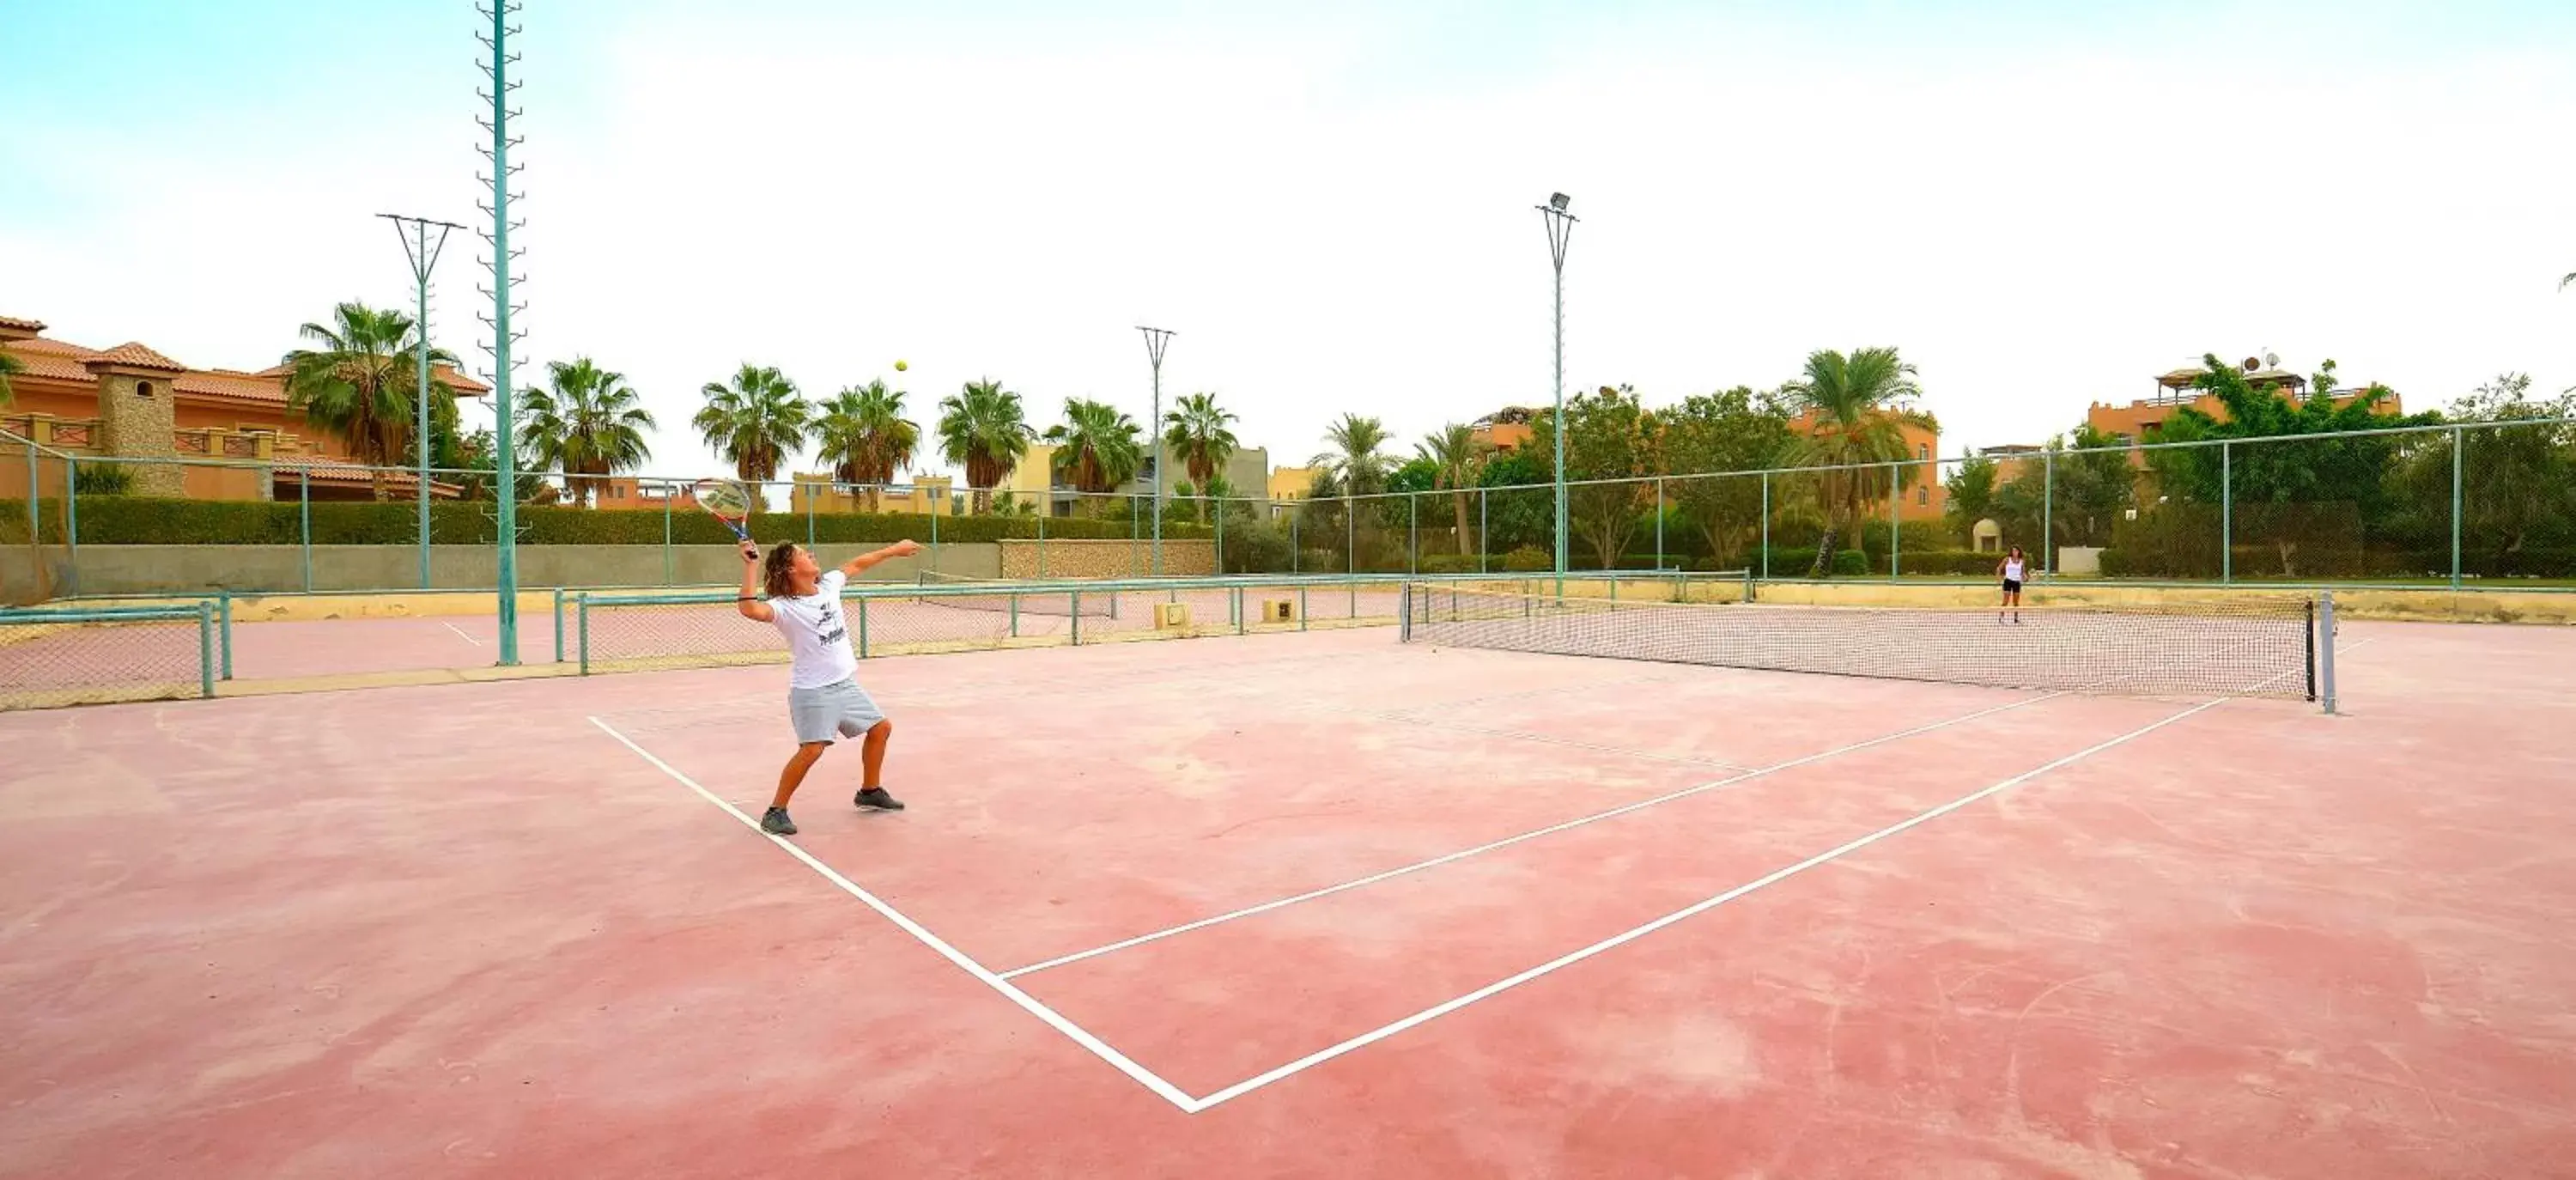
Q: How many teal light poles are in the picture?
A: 4